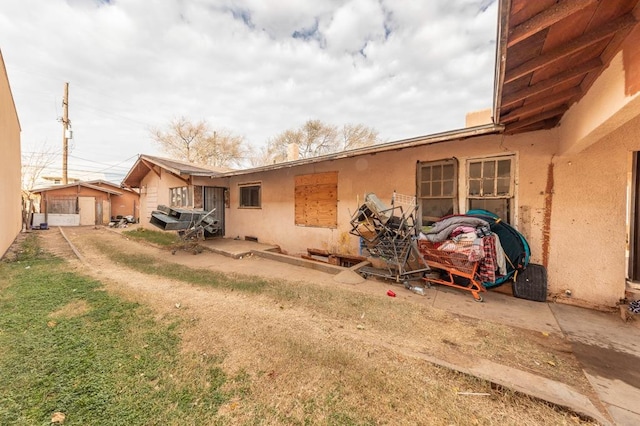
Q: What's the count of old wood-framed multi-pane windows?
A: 2